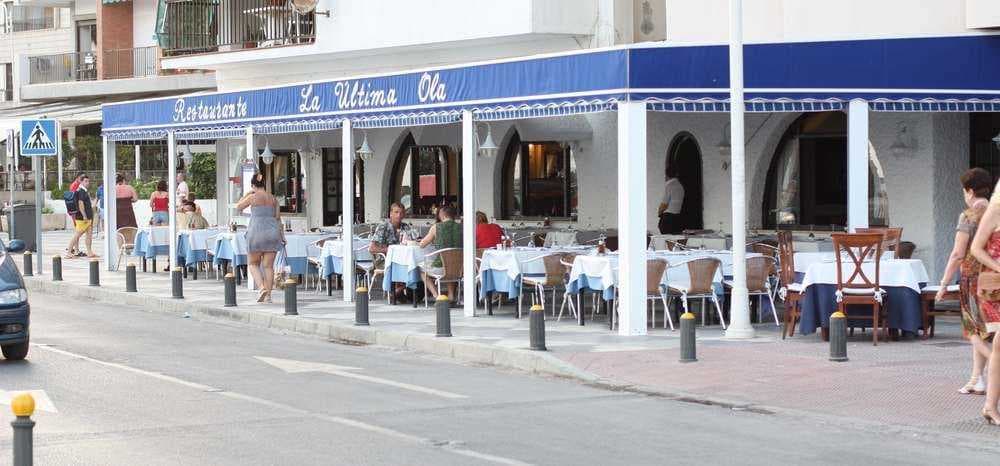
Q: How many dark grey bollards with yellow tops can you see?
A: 13